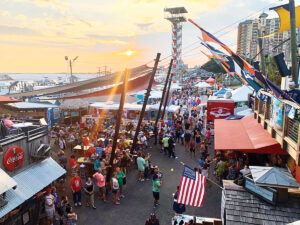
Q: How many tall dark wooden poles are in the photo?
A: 4